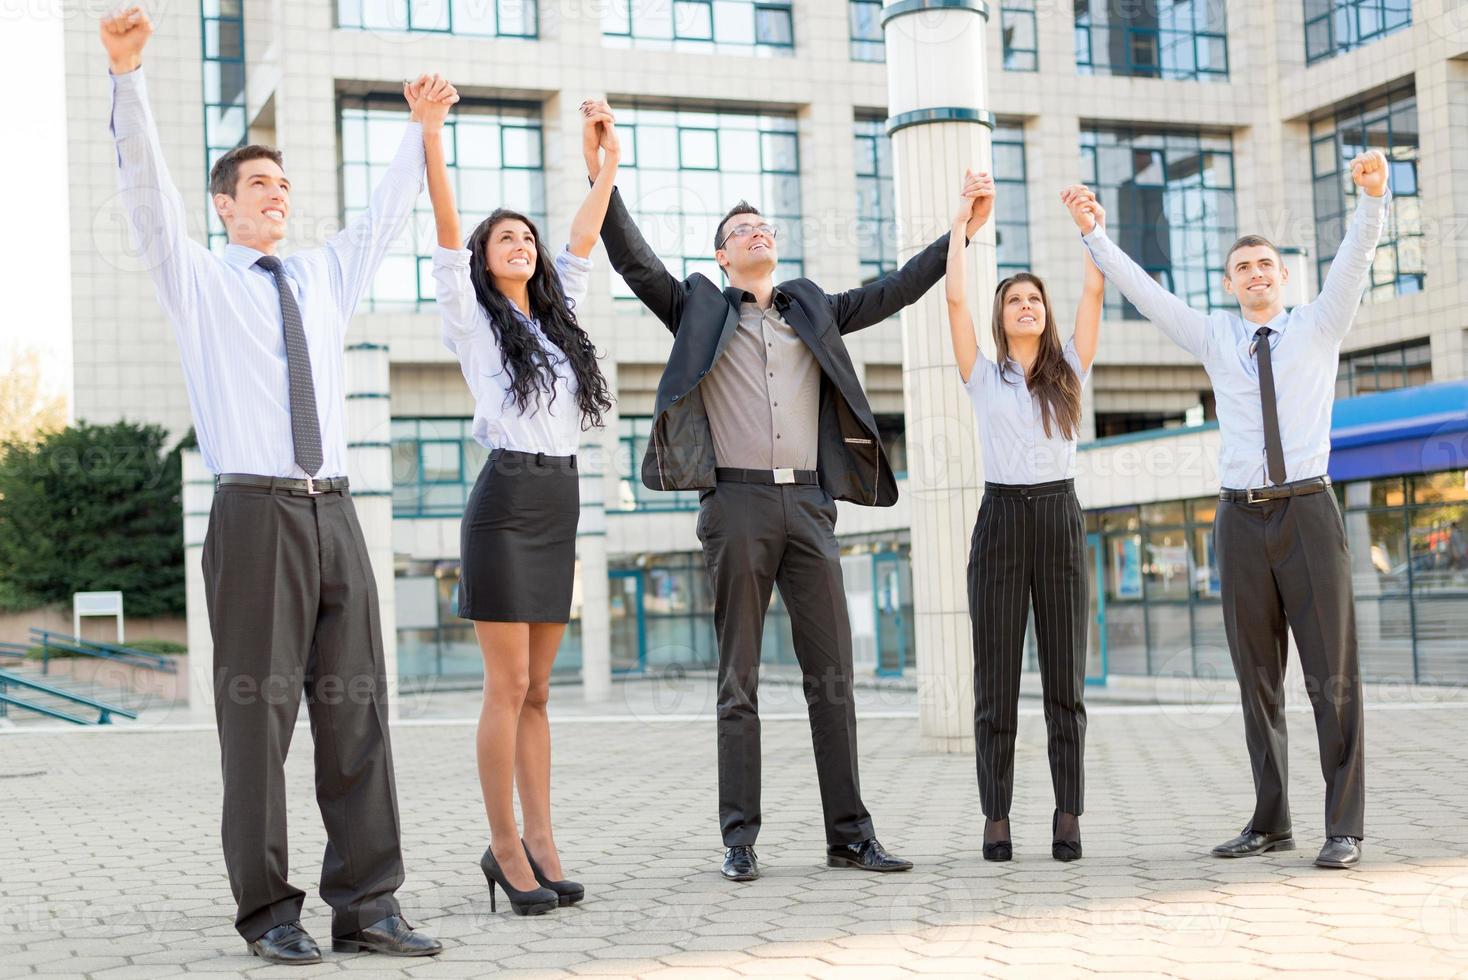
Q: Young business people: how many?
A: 5